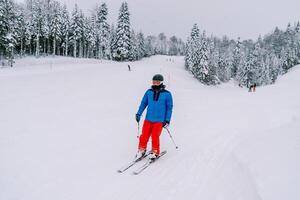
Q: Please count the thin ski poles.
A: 2